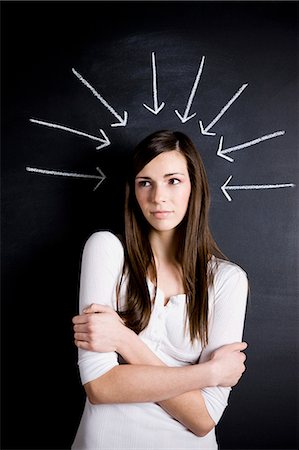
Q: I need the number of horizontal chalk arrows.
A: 2